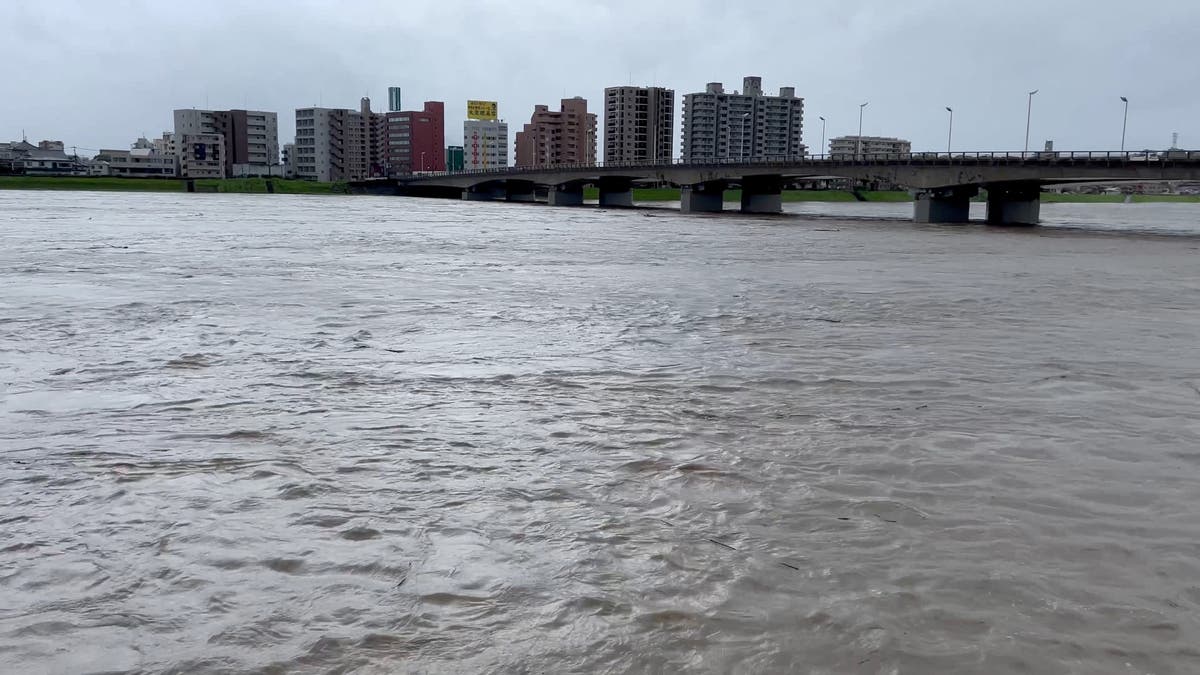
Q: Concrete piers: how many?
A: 8